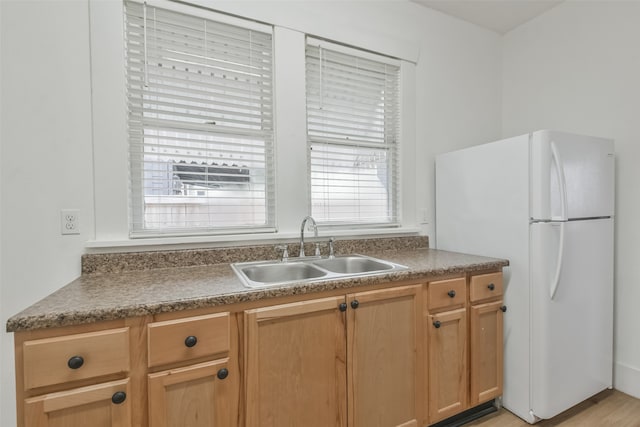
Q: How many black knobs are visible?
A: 10